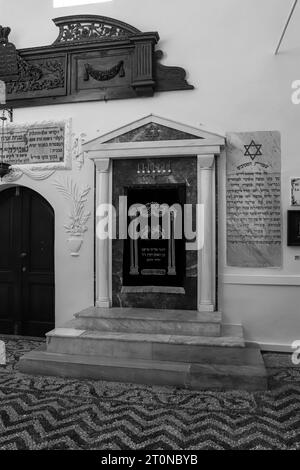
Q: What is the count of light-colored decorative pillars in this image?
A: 2